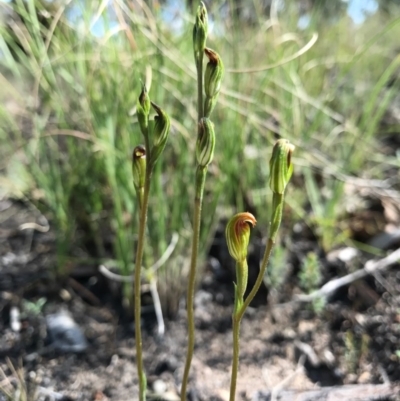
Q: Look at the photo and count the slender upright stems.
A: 3